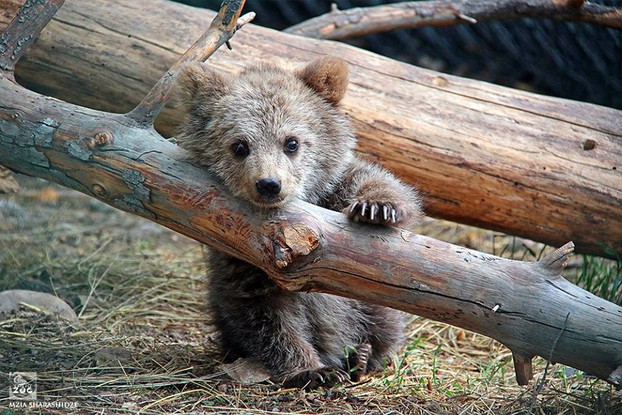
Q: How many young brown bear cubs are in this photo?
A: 1